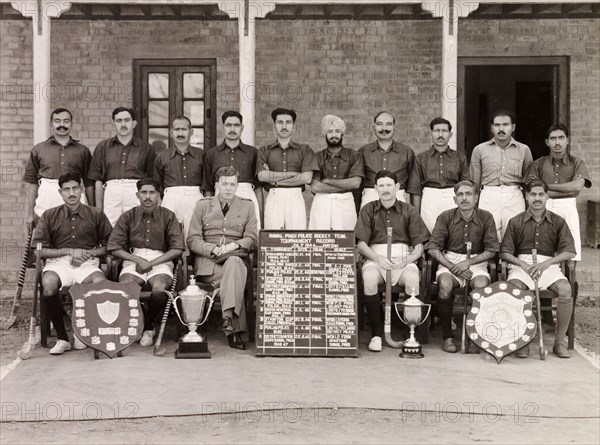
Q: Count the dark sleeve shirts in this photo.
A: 14